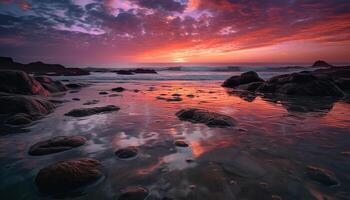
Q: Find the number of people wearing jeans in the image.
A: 0